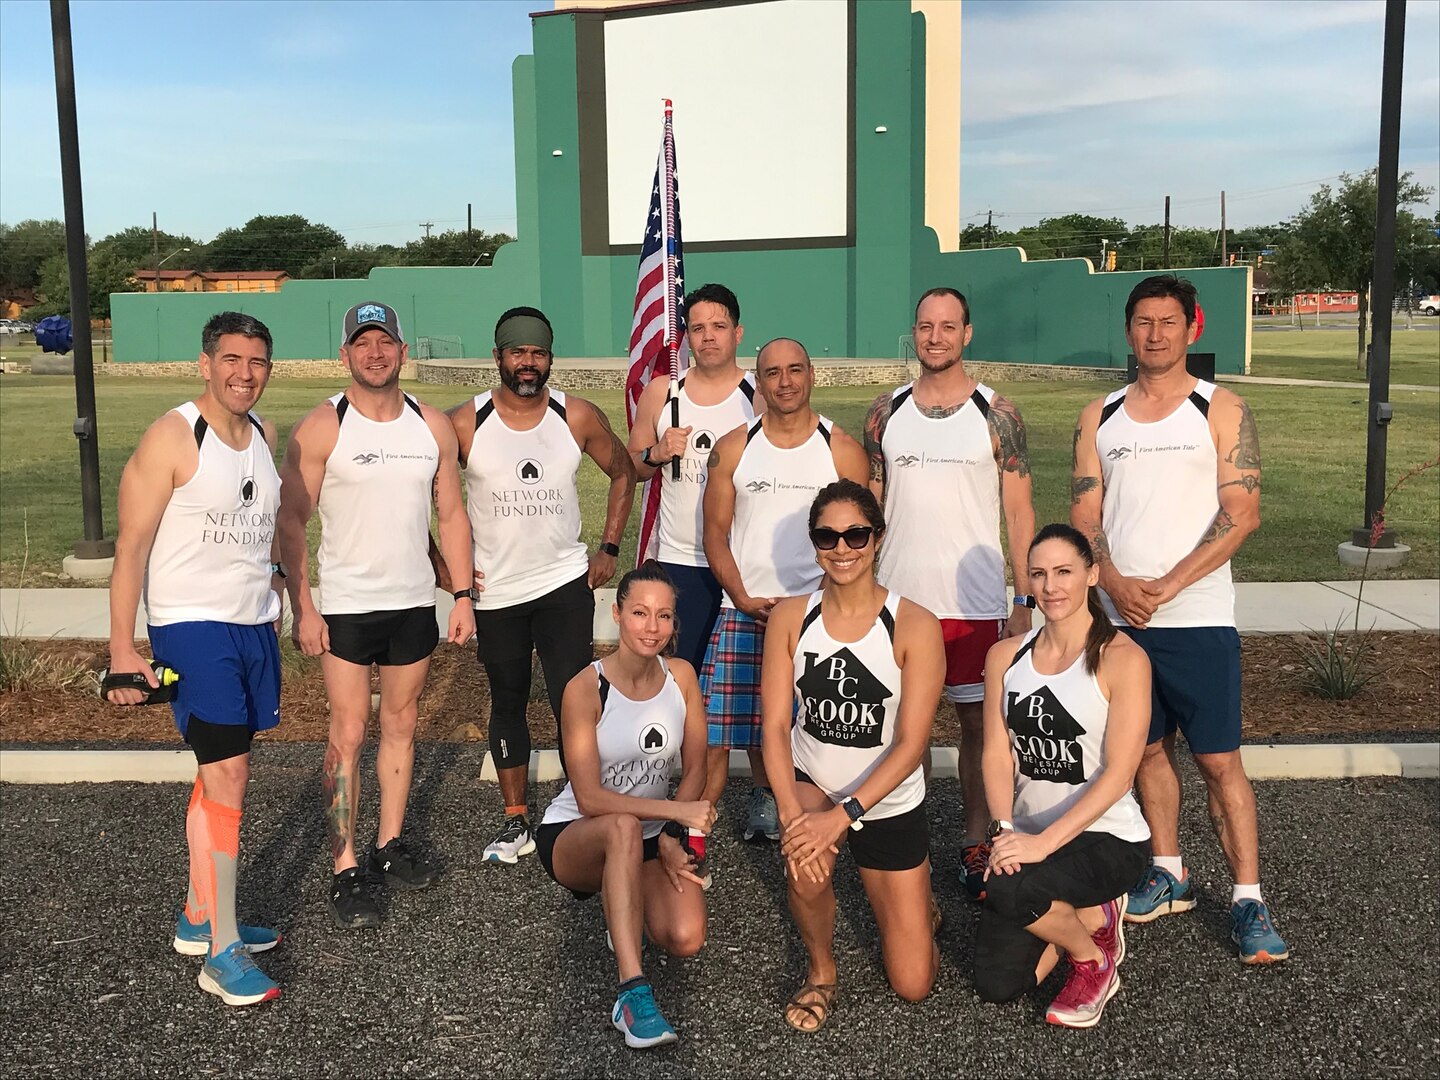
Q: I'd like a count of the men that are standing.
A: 7